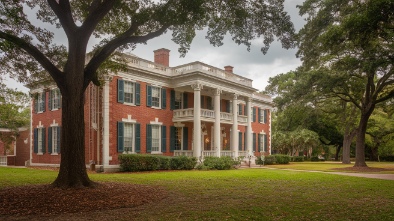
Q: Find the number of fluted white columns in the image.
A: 4